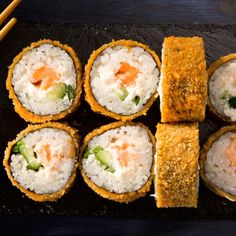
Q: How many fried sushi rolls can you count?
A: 8